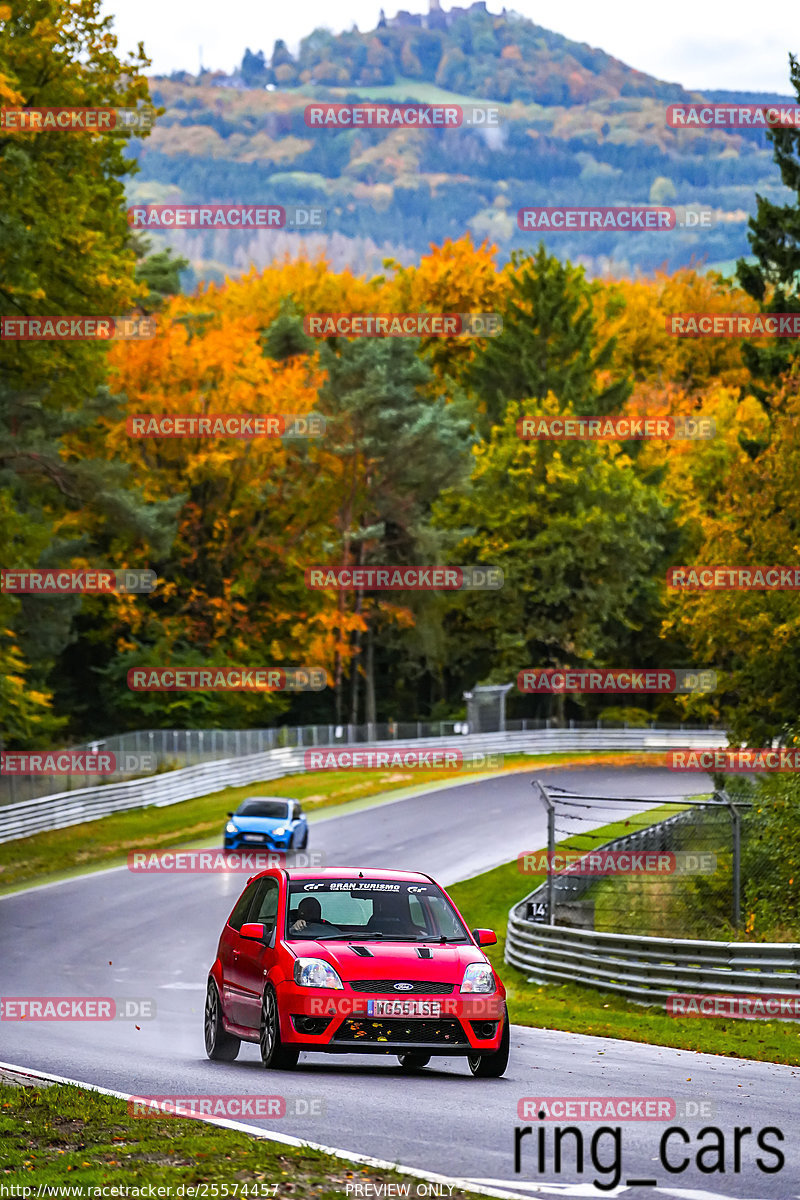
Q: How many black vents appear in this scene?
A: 2